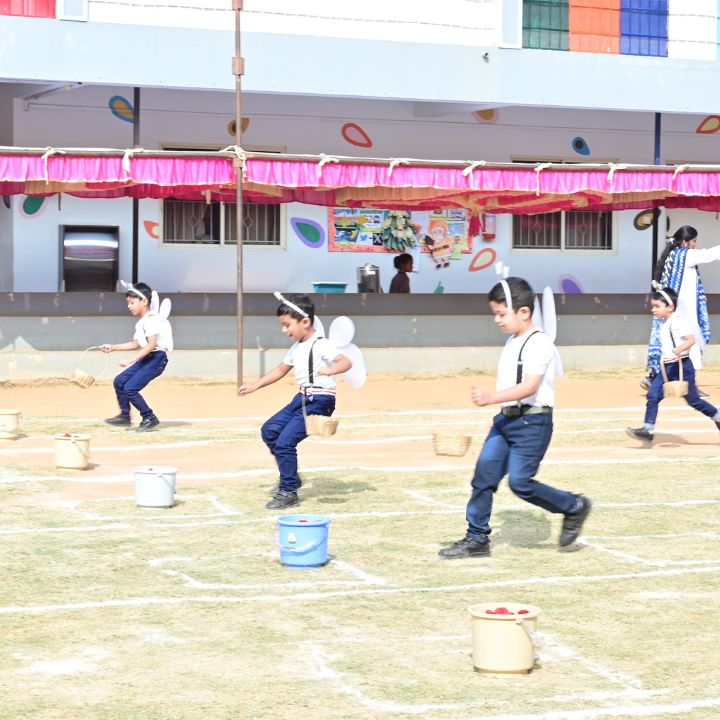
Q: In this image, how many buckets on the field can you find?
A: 5